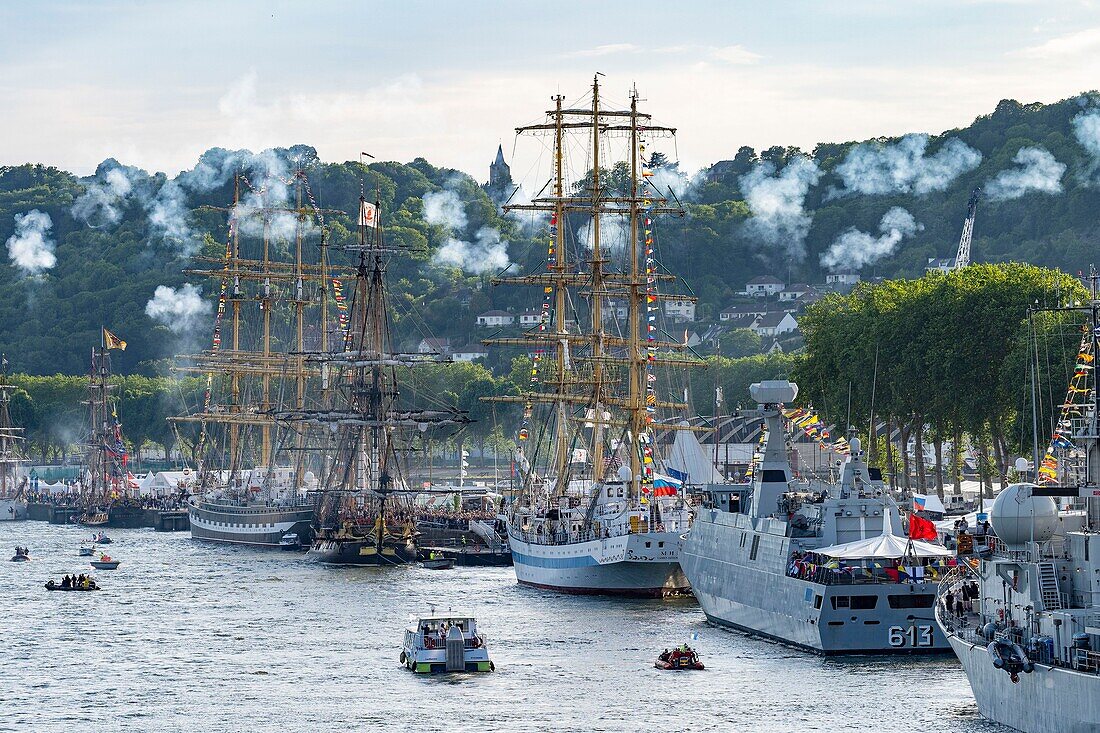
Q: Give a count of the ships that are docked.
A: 7